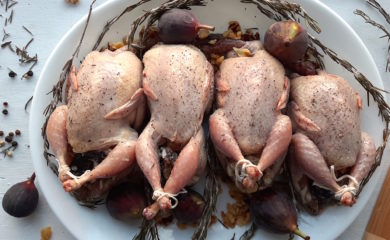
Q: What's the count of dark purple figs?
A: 6